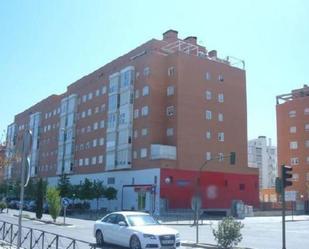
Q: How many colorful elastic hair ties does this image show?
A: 0